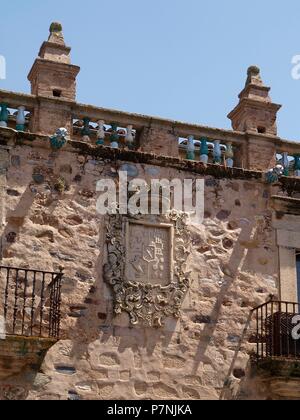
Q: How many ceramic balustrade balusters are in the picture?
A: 12